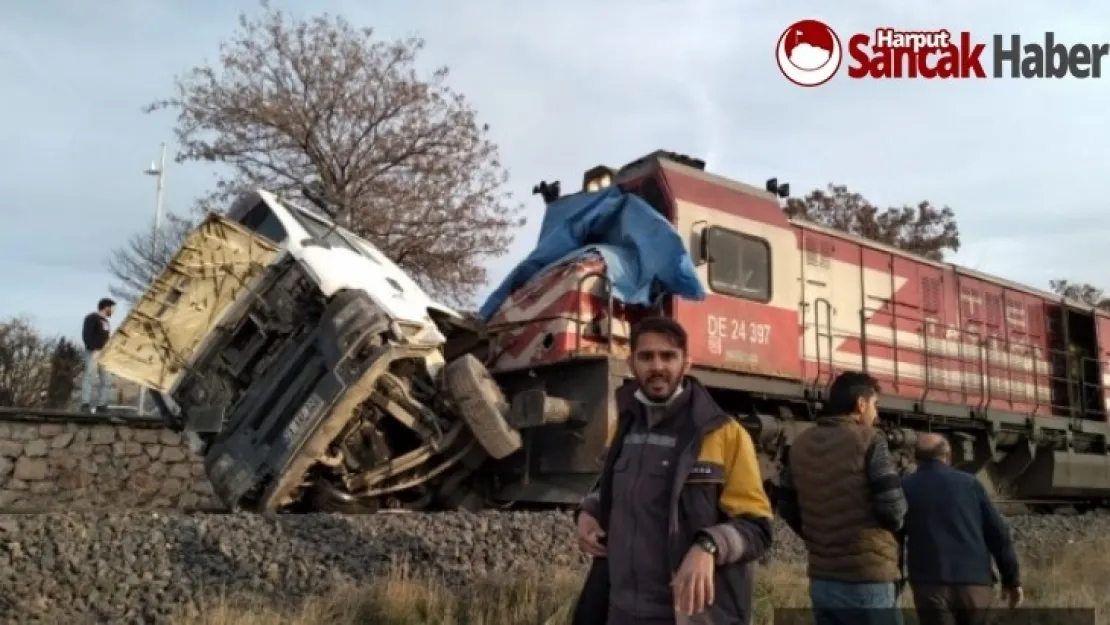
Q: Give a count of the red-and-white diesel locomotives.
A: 1